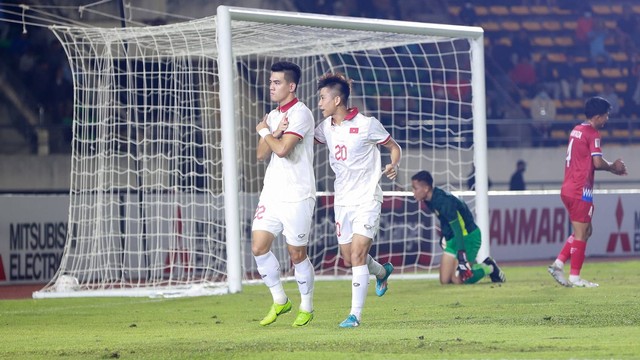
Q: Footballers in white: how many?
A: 2